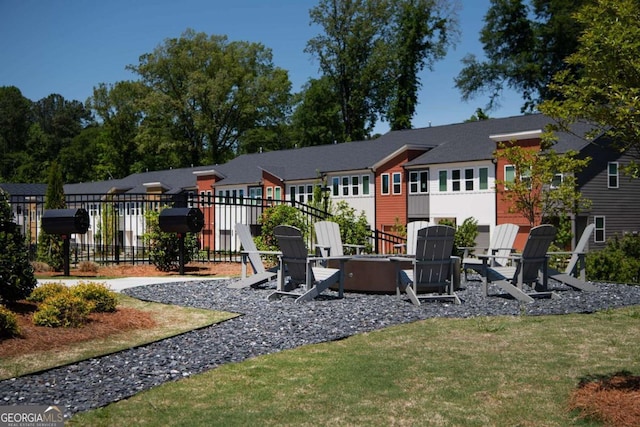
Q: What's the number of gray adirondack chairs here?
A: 8